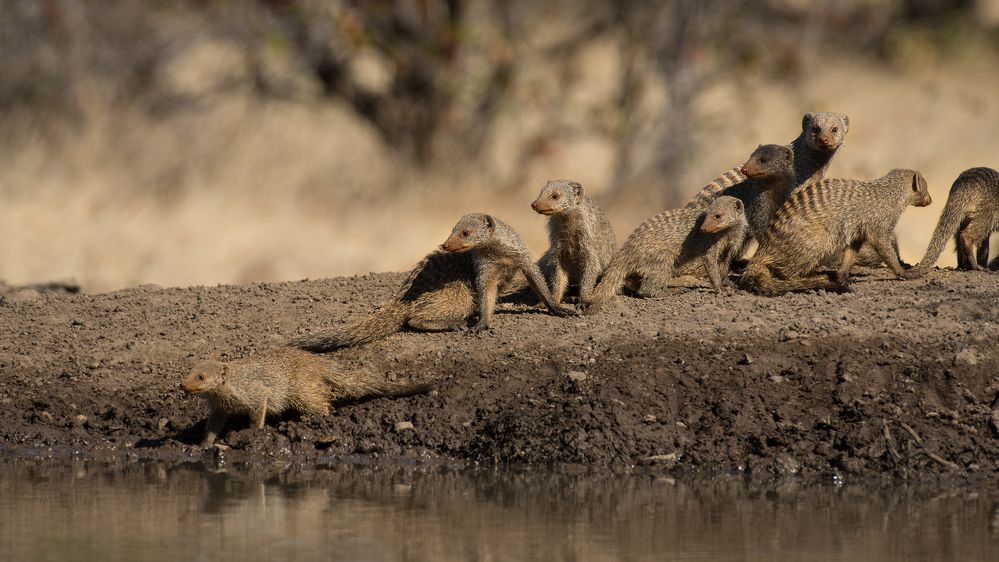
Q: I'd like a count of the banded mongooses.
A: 8